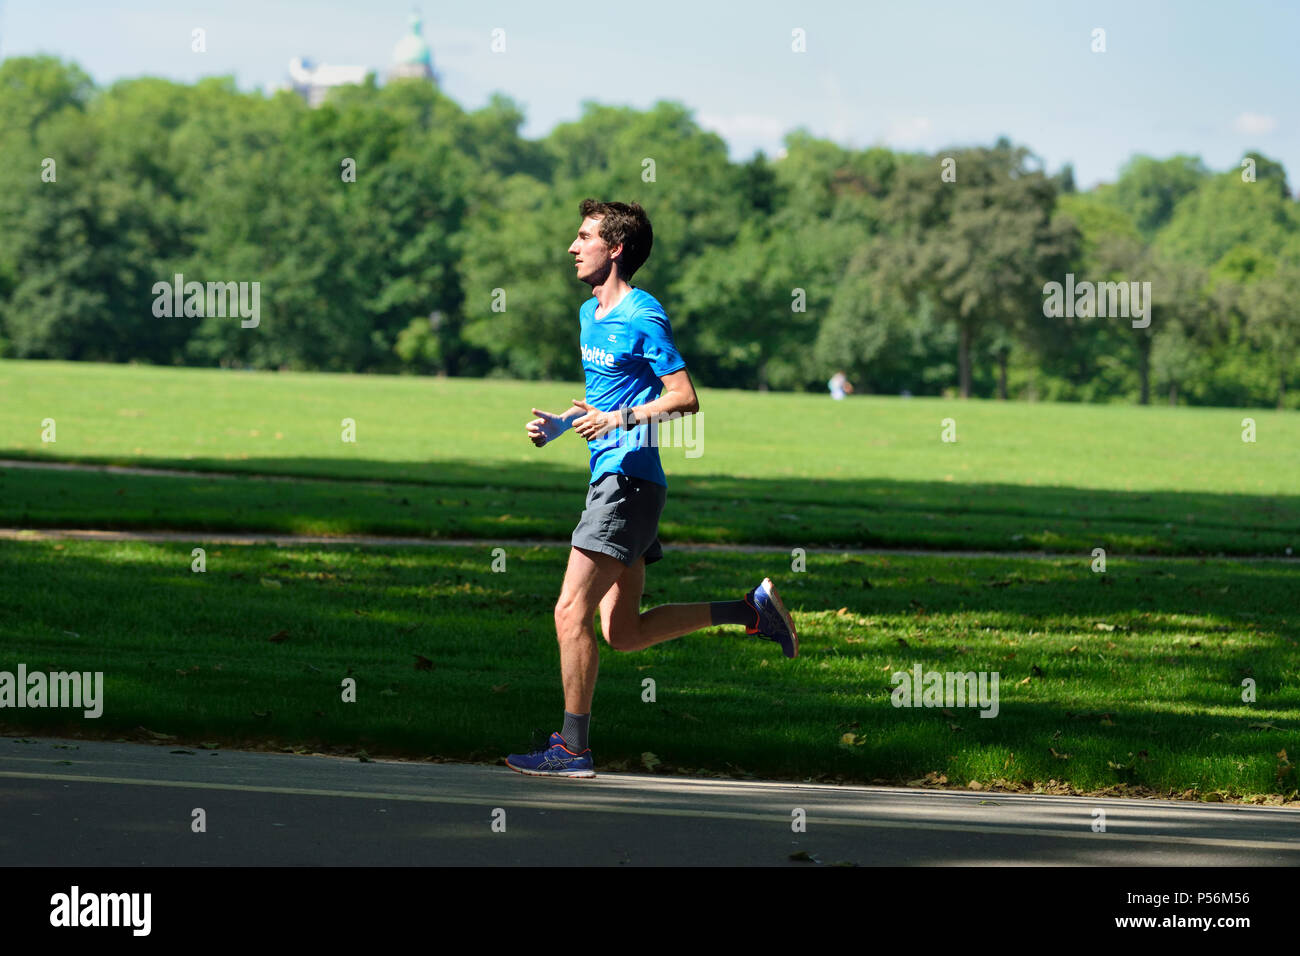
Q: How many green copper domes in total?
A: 1